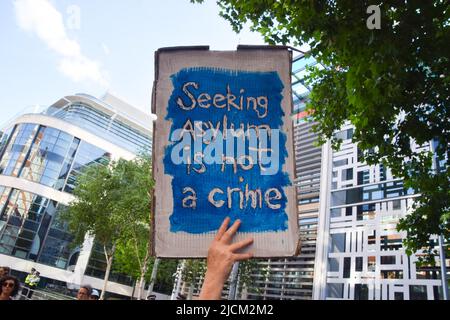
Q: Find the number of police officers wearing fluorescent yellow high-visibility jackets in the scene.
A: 2